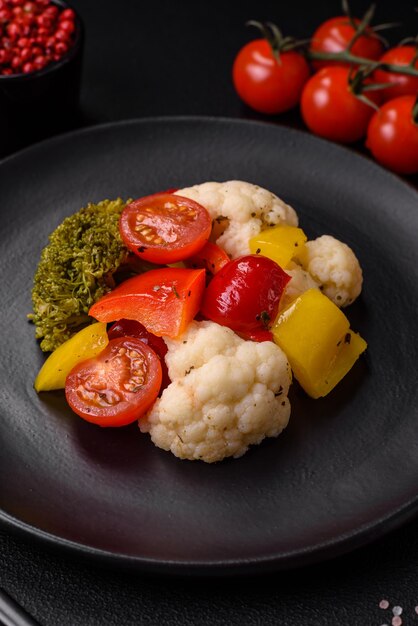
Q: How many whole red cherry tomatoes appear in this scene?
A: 5